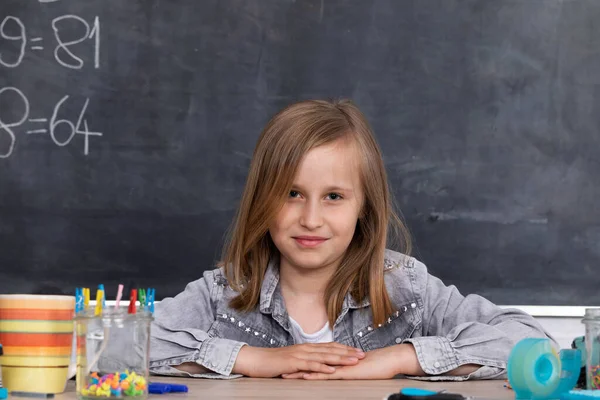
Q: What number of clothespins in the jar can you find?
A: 8